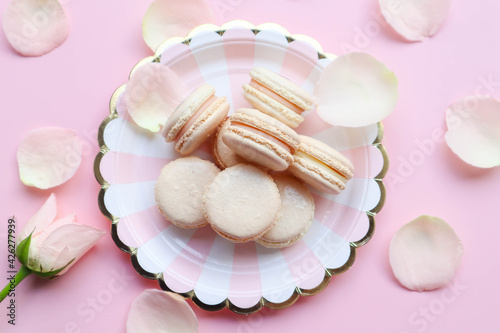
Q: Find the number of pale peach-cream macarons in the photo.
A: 8